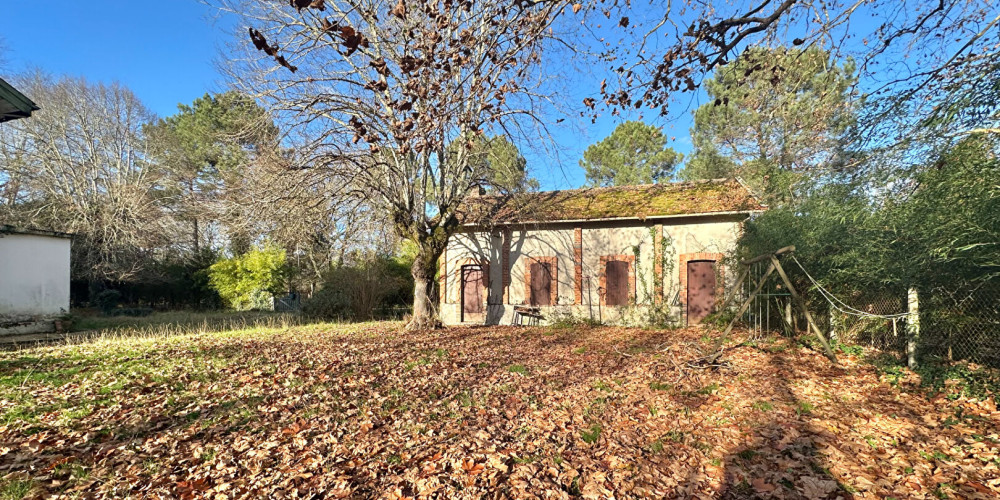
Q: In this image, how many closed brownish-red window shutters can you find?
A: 2